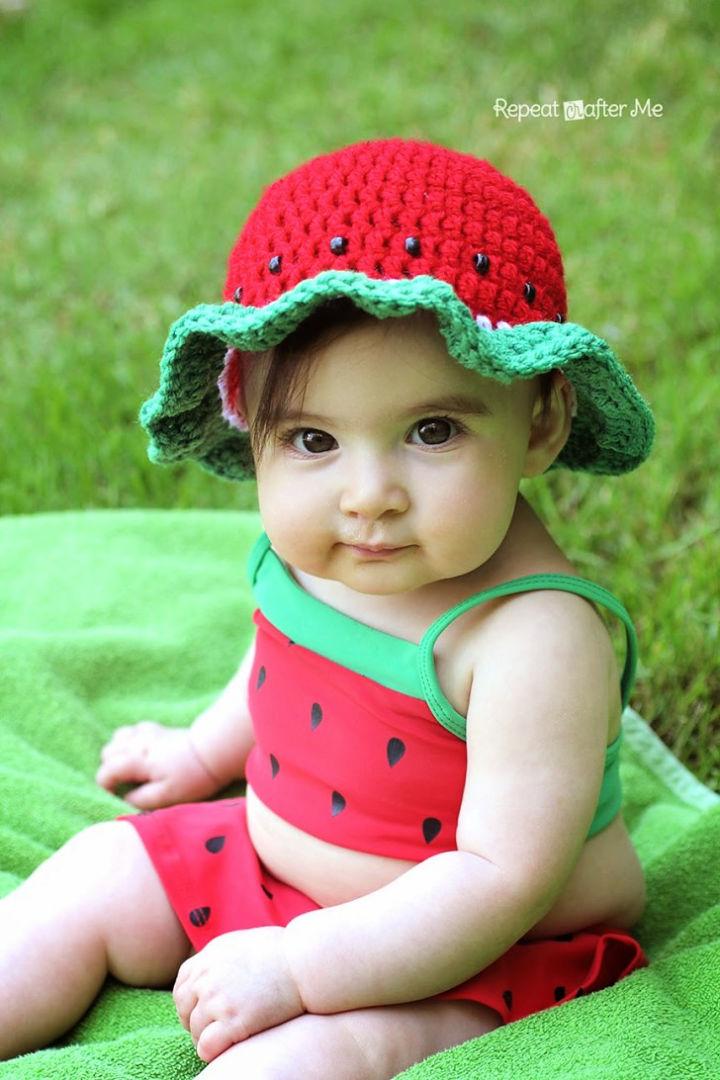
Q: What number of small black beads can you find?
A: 7